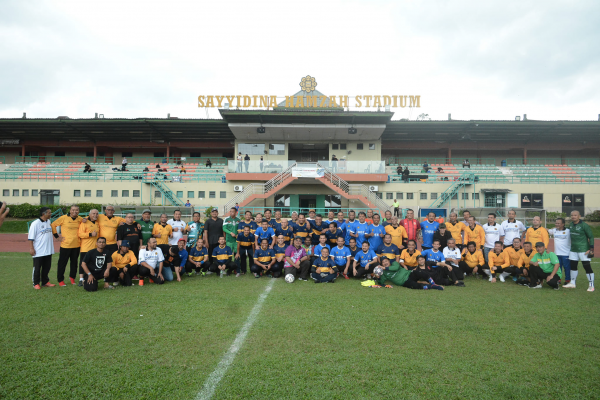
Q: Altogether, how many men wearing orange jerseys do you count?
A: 14